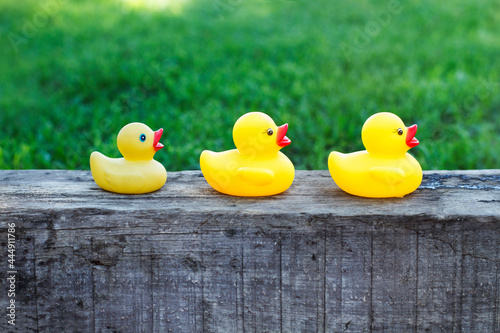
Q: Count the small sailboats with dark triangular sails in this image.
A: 0